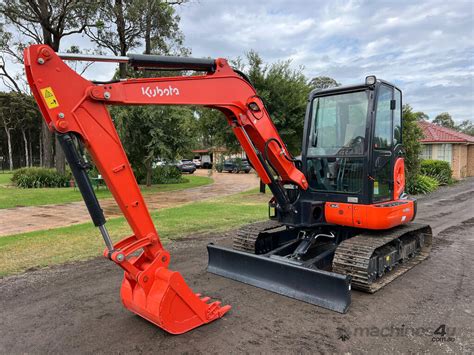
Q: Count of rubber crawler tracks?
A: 2